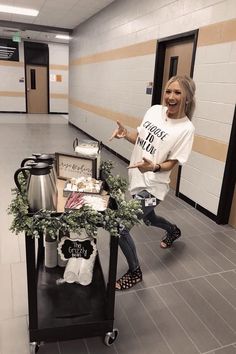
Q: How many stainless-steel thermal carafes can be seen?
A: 2